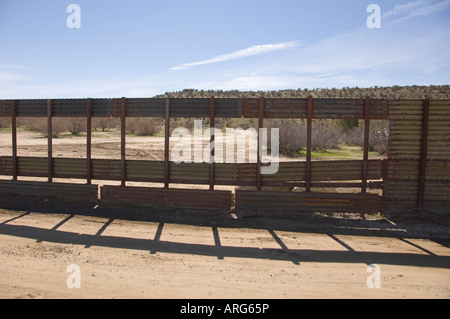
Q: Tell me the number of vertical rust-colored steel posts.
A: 10